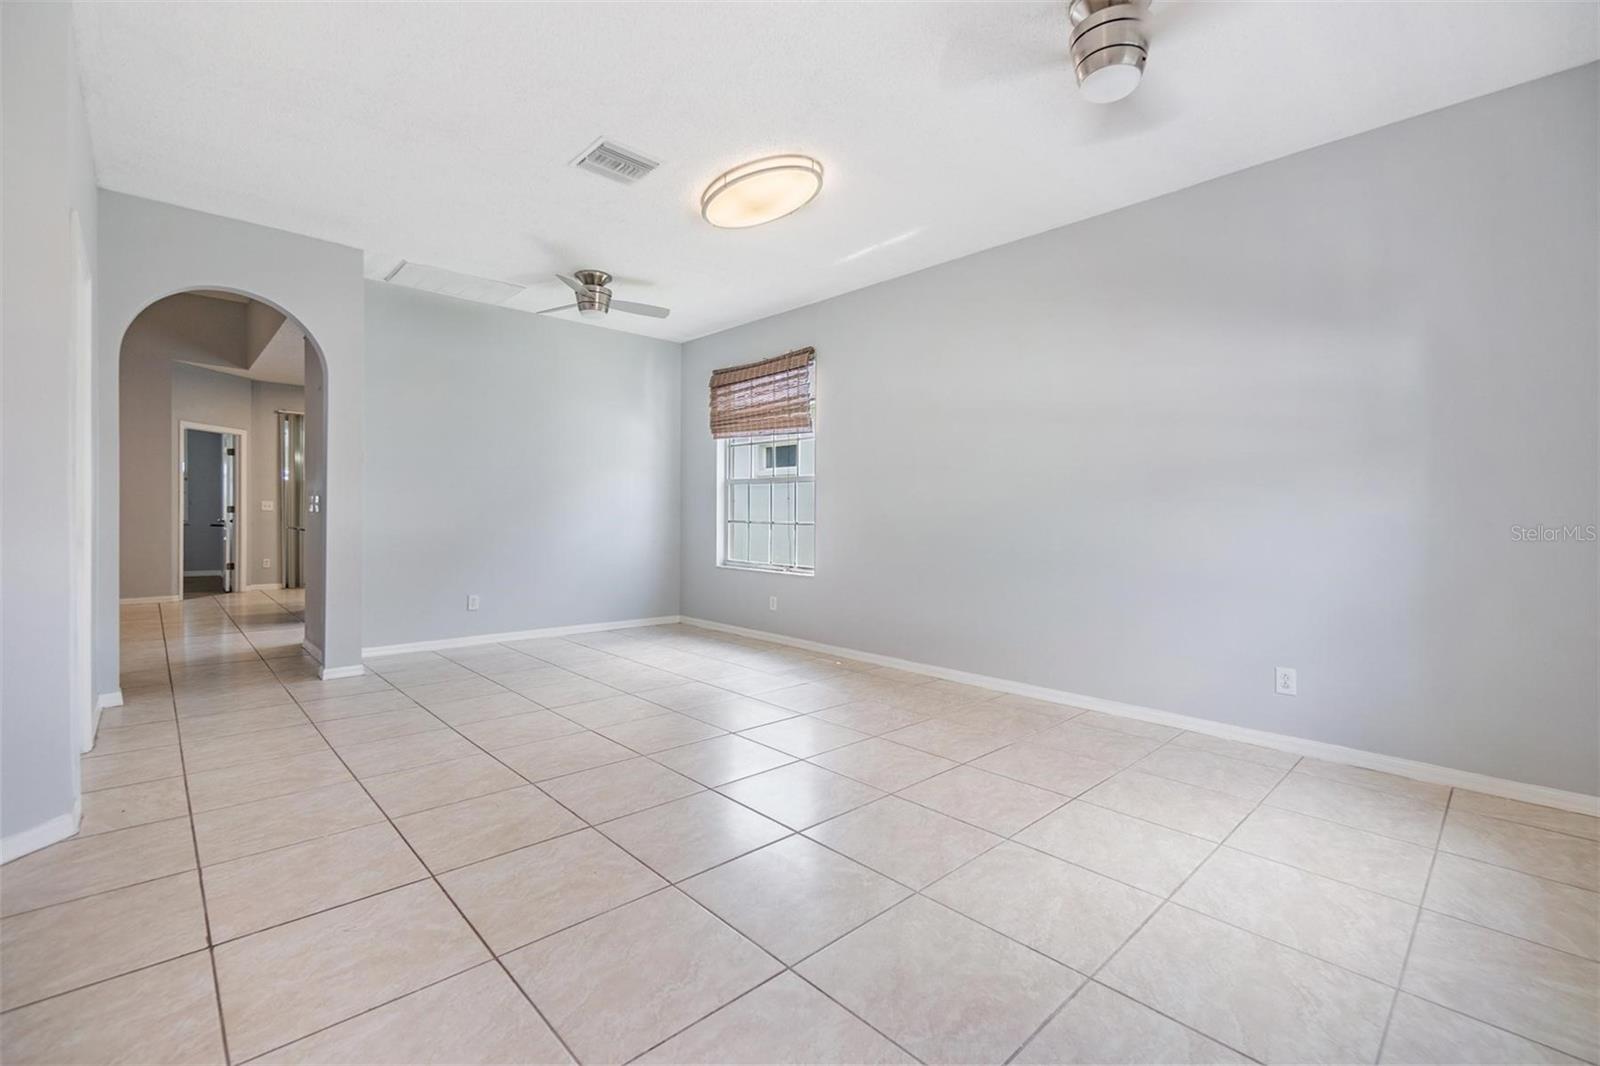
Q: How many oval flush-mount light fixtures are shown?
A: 1